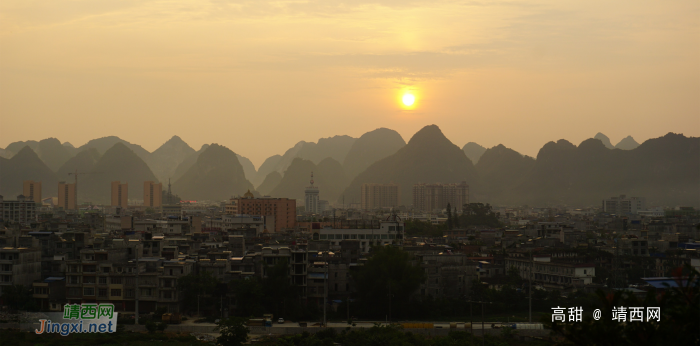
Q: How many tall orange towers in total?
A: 4